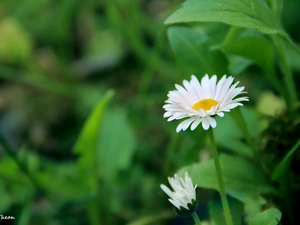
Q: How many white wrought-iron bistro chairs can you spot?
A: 0